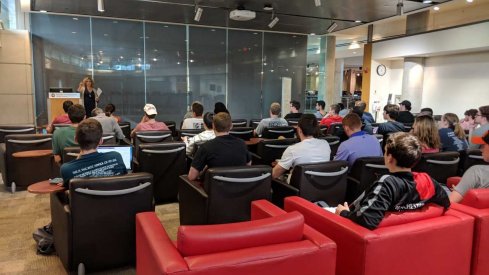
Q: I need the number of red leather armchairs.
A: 3